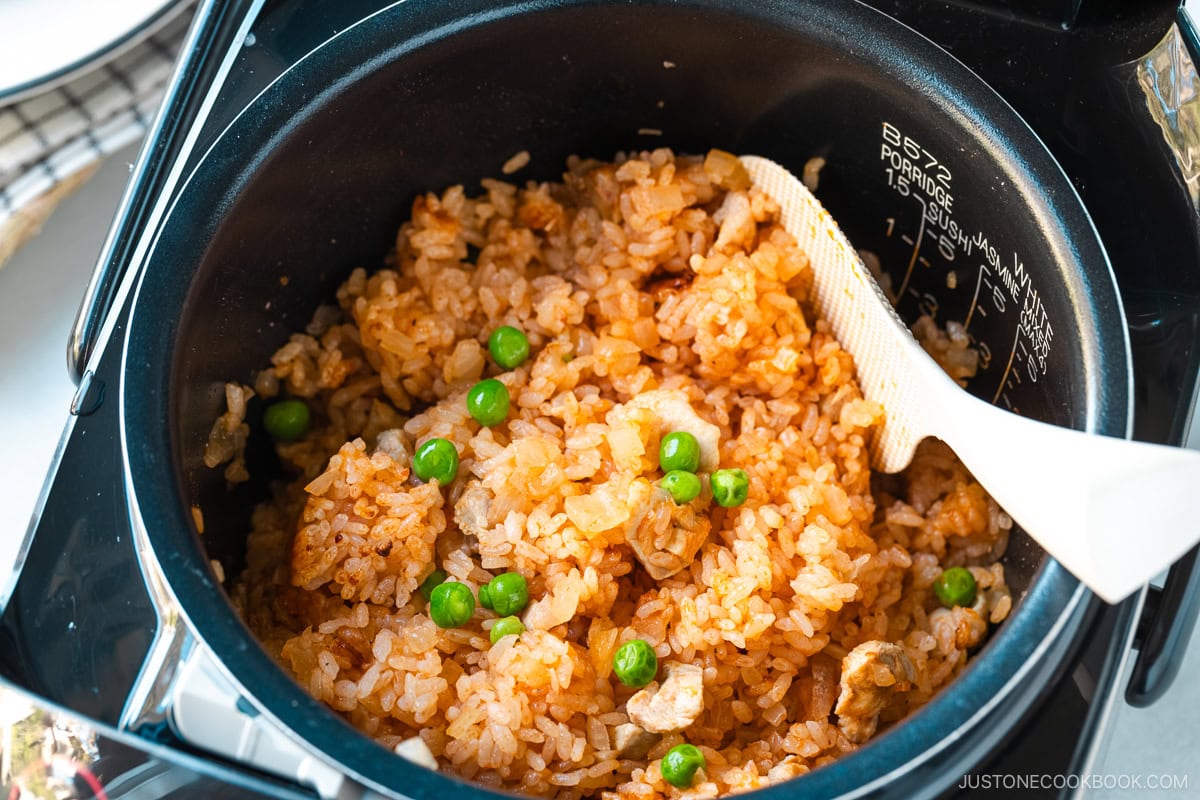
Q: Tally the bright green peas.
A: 14